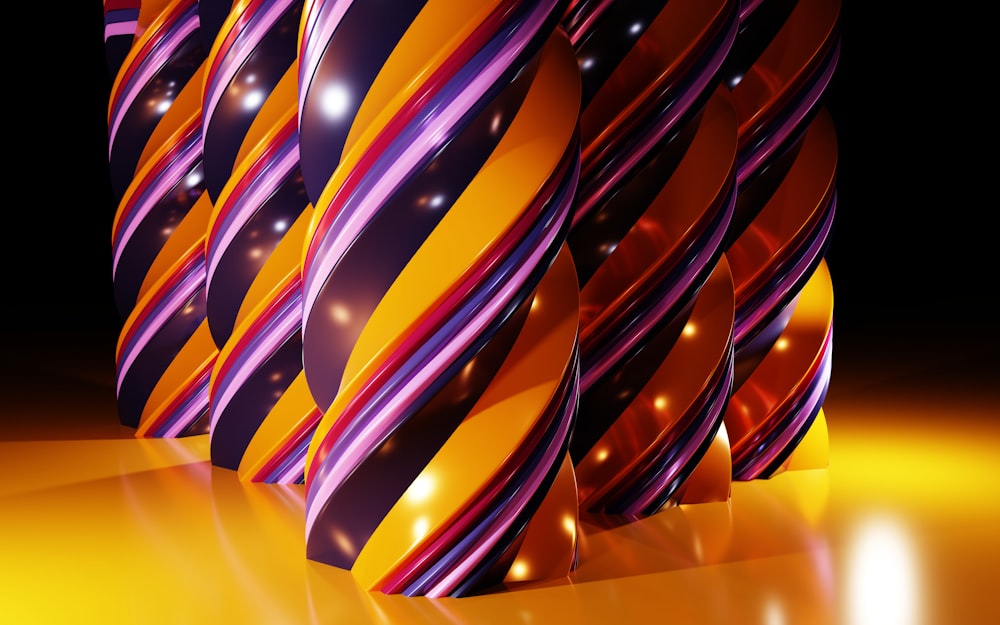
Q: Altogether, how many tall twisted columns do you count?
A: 5